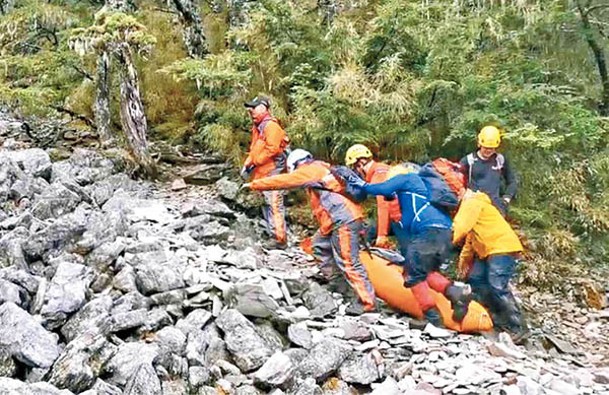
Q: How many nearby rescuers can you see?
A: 6